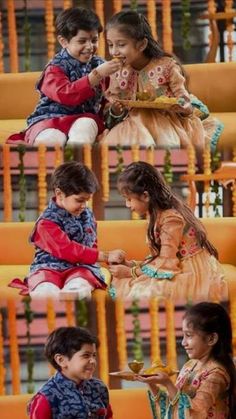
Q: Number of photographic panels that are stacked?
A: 3